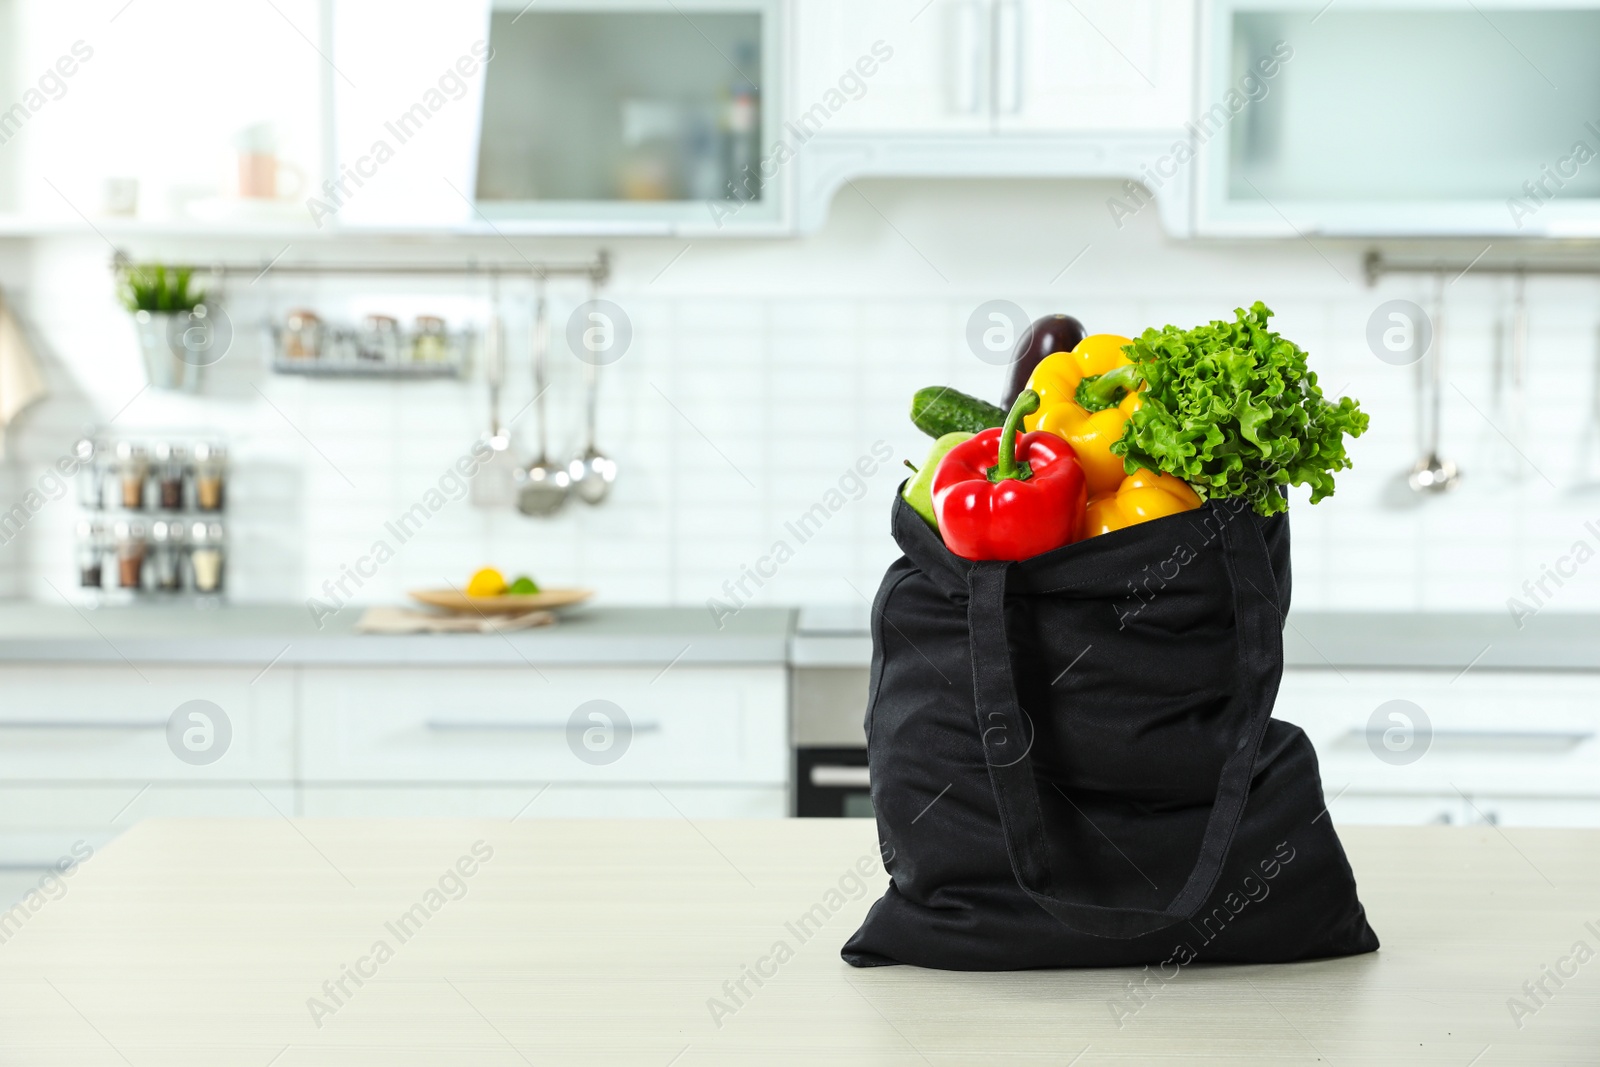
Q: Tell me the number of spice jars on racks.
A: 11